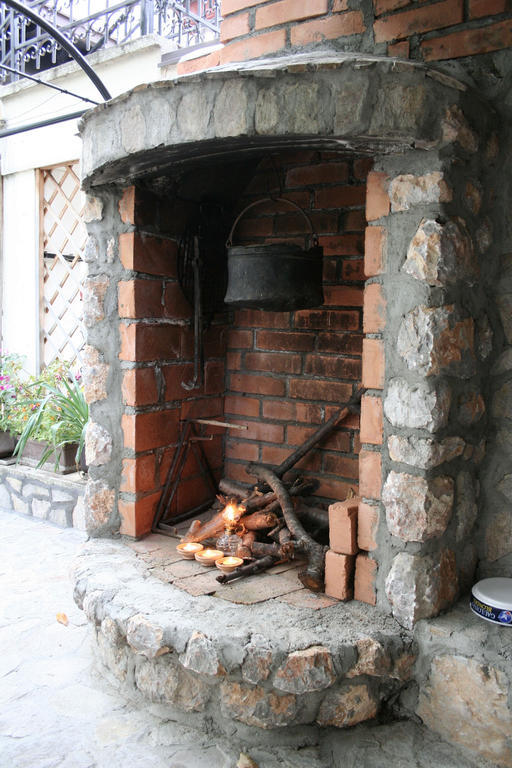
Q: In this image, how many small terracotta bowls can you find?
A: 3